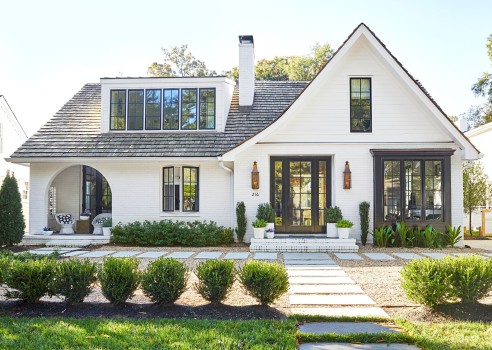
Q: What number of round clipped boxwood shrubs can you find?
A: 8